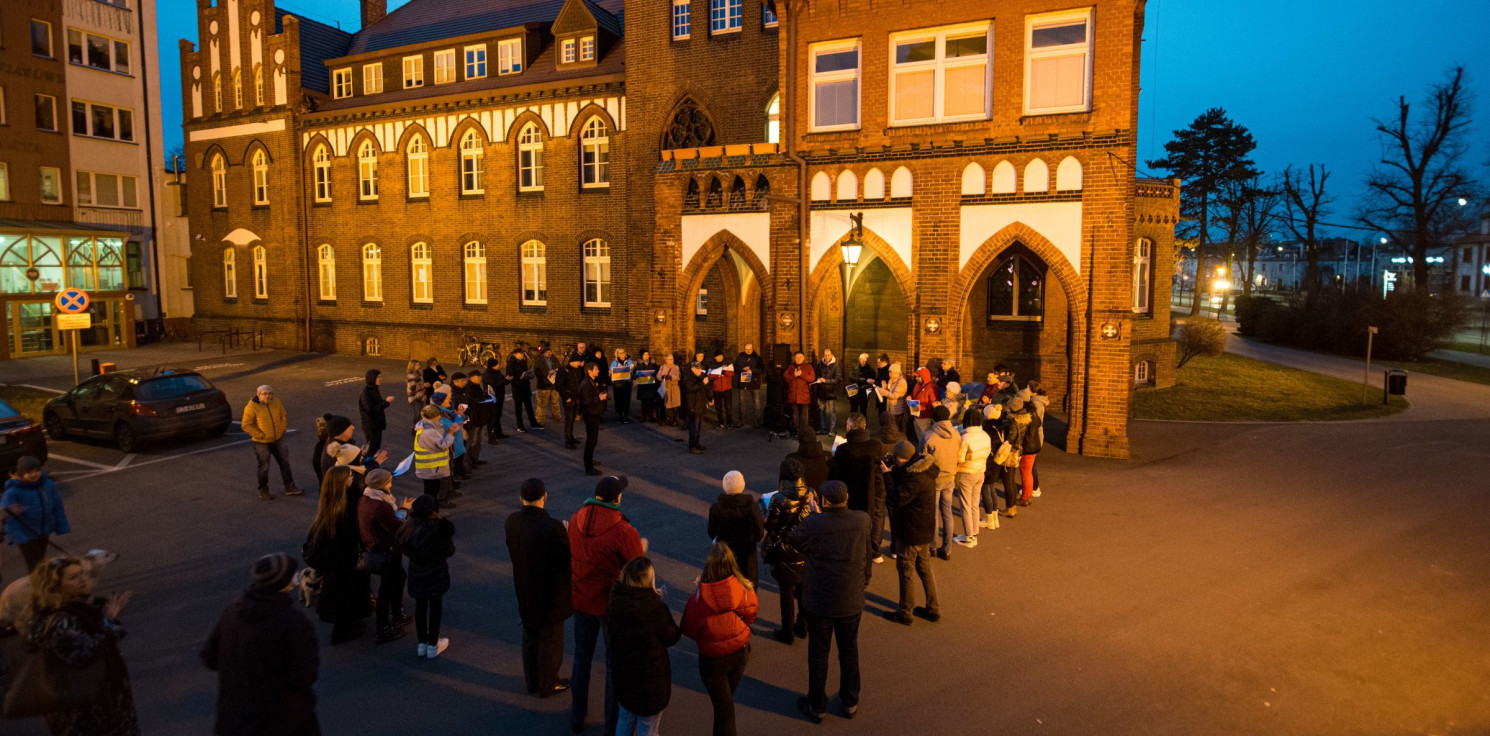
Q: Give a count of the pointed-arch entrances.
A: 3